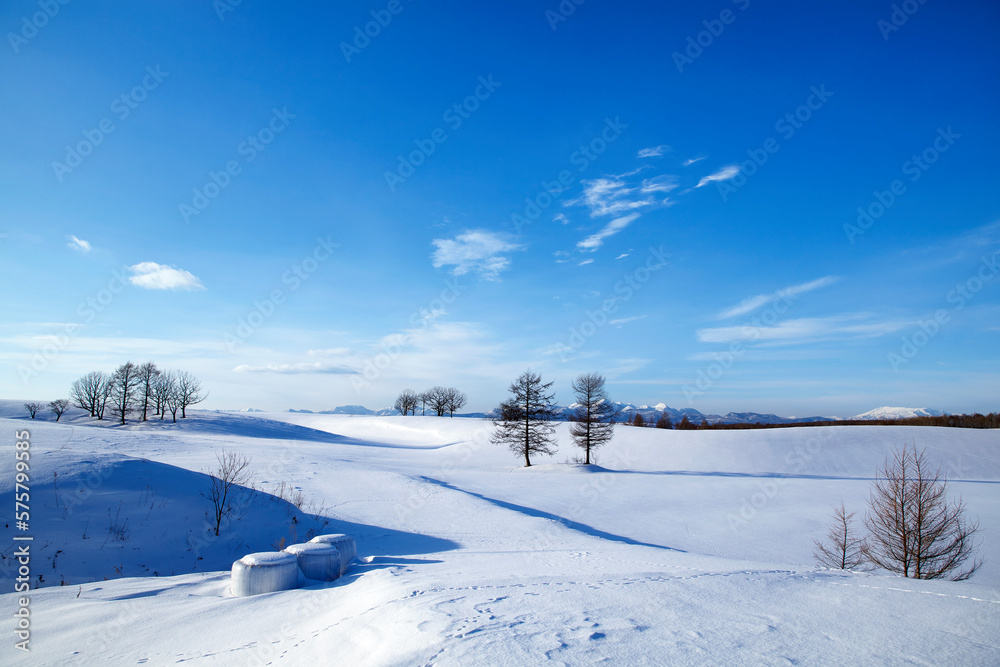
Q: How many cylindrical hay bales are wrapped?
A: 3